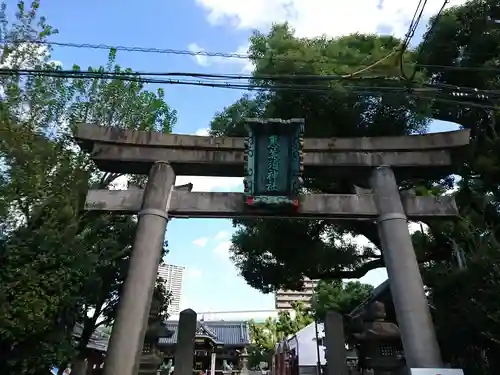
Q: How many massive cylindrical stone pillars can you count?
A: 2